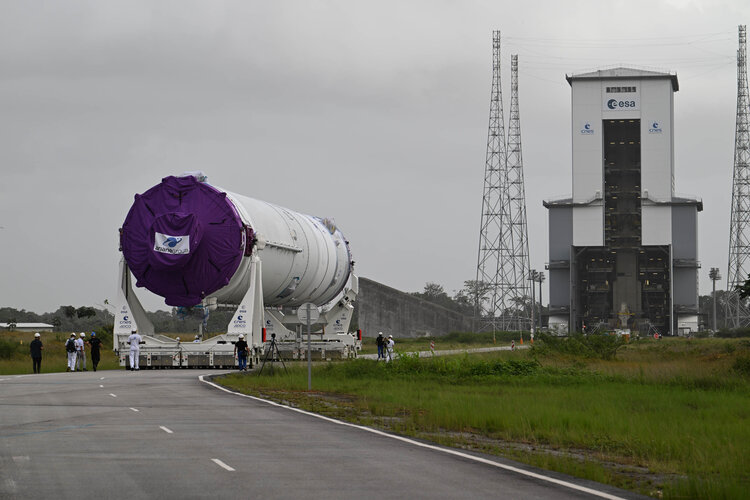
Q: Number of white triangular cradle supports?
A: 4